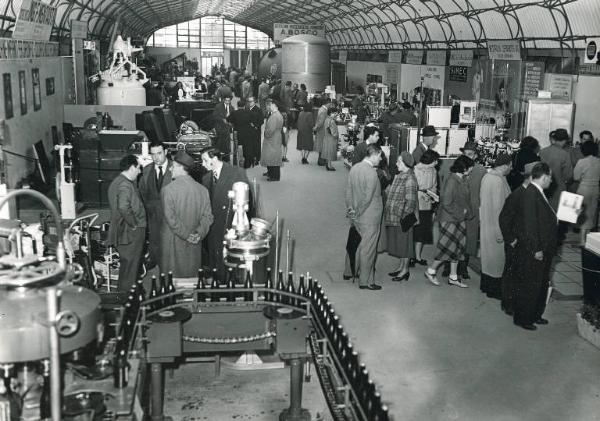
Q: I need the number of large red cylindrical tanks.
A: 0